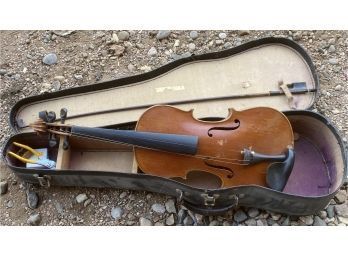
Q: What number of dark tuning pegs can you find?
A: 4